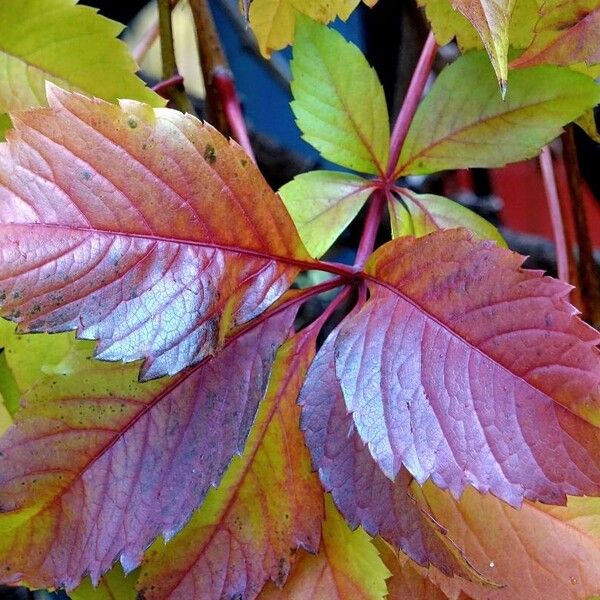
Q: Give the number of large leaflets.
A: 5